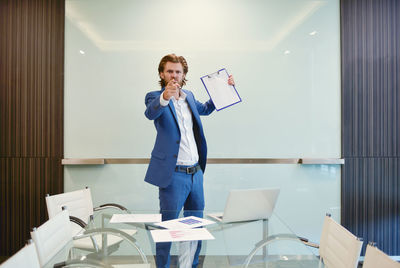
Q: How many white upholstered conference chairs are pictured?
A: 5